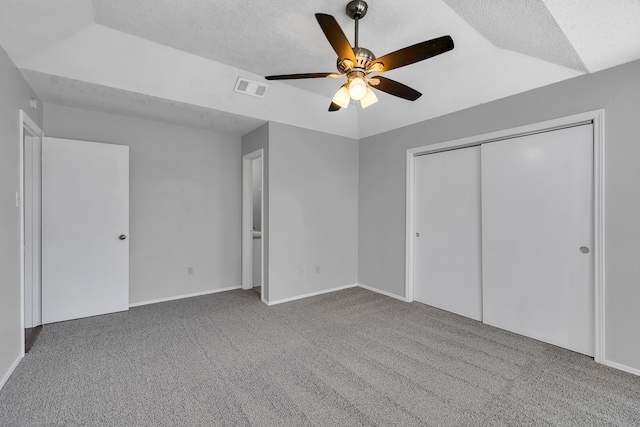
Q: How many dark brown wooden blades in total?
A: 5